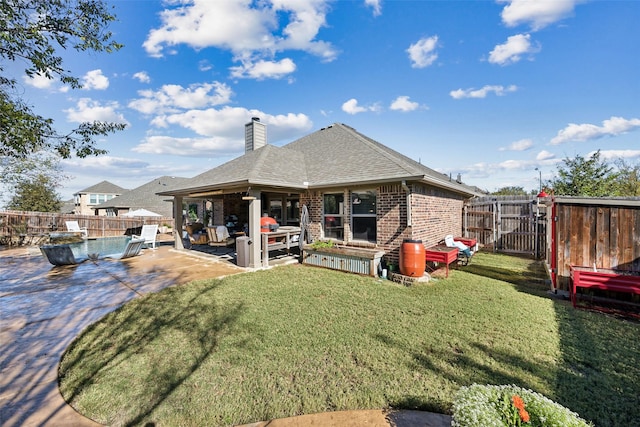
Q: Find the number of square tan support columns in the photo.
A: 2